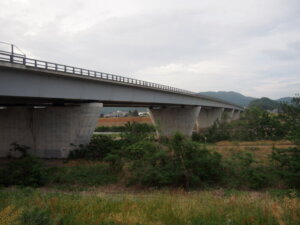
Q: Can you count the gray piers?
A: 5